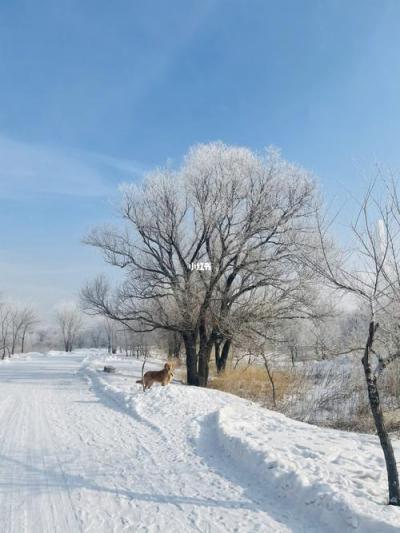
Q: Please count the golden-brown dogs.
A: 1